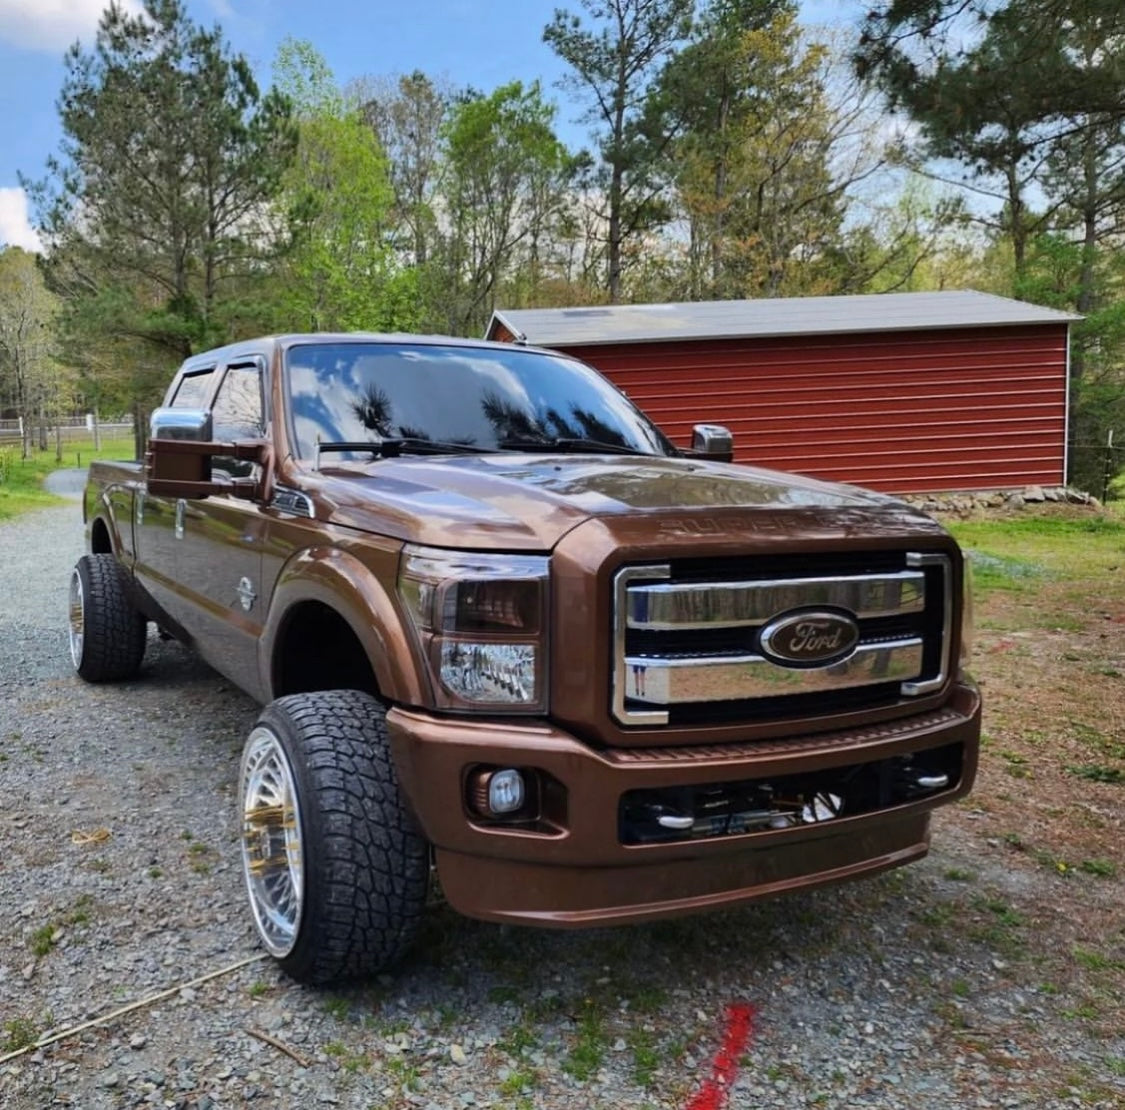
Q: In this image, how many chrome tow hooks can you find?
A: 2